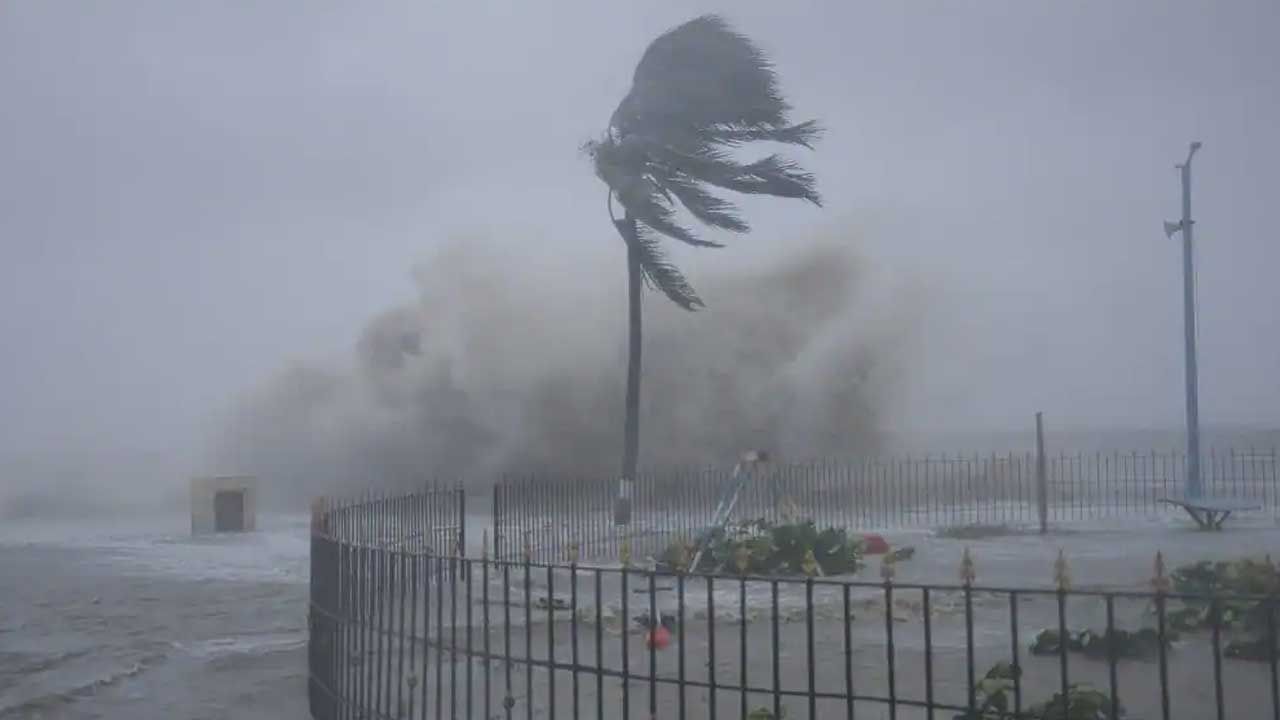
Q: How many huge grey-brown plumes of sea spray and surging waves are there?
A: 1